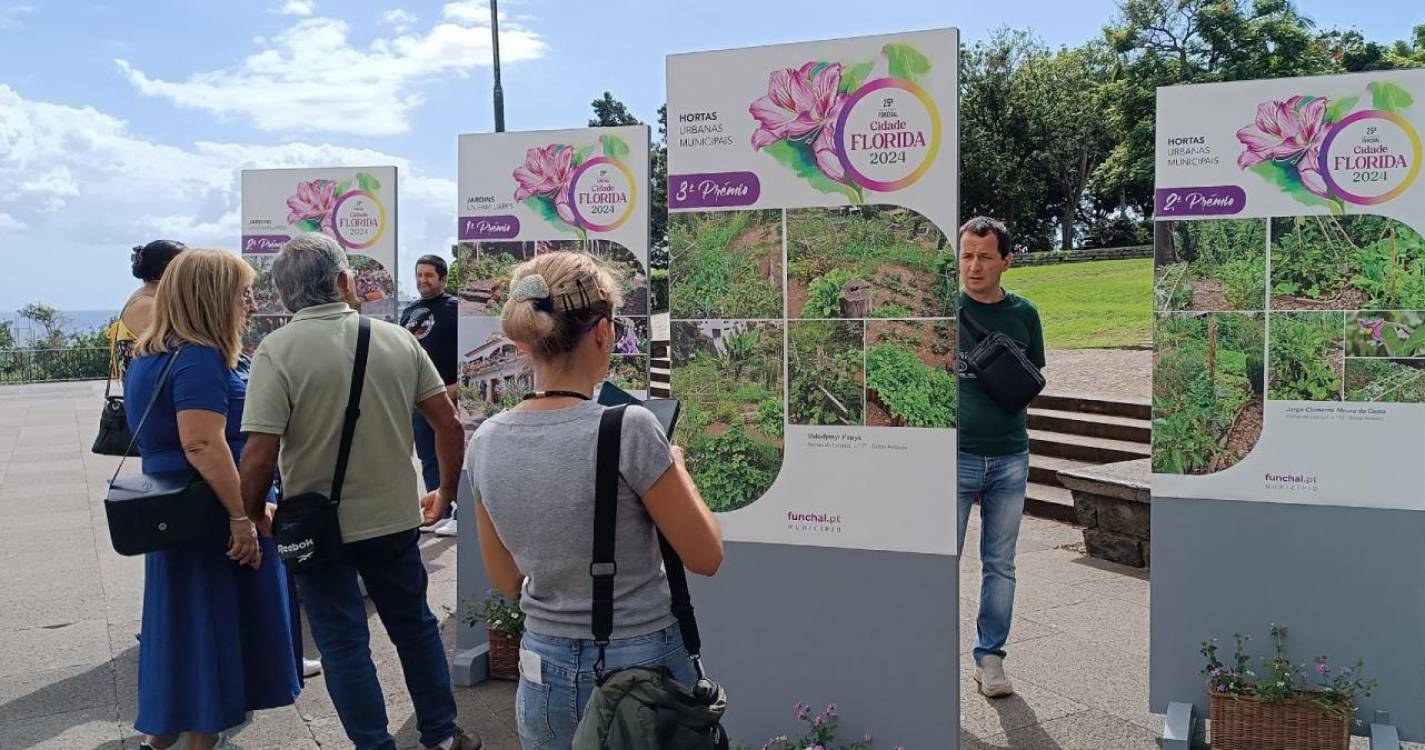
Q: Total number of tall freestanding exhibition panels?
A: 4